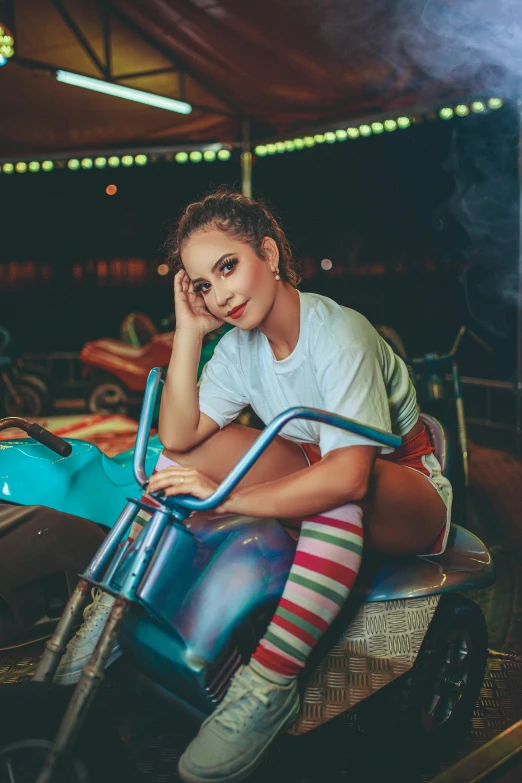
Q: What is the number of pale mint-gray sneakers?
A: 2